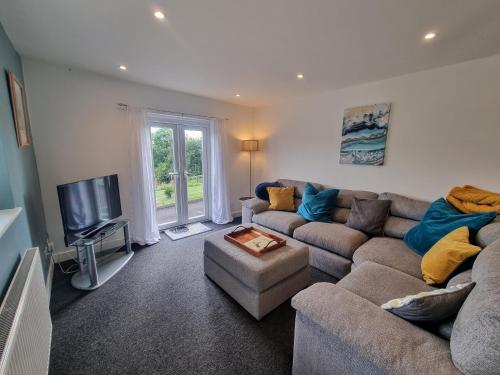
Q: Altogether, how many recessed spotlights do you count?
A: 5